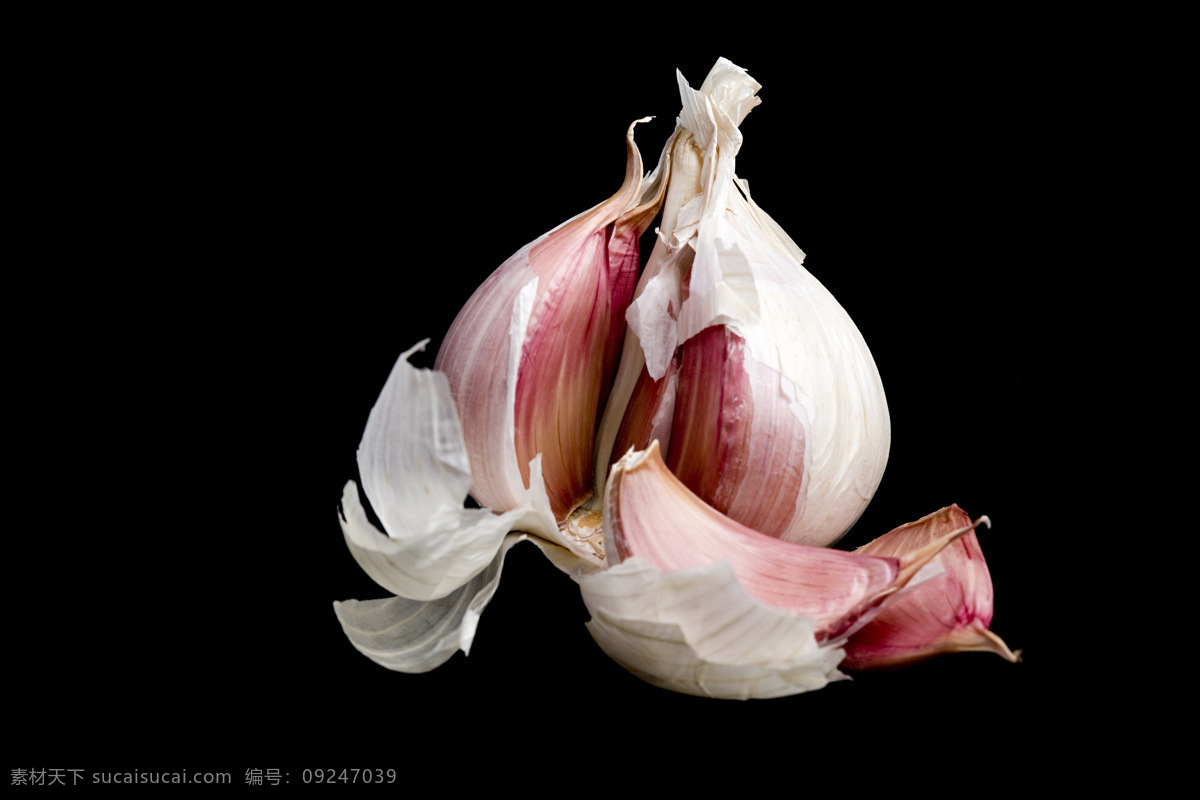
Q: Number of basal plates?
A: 1